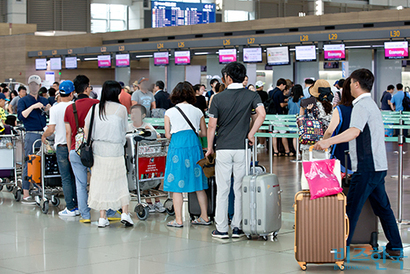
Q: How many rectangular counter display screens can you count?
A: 13